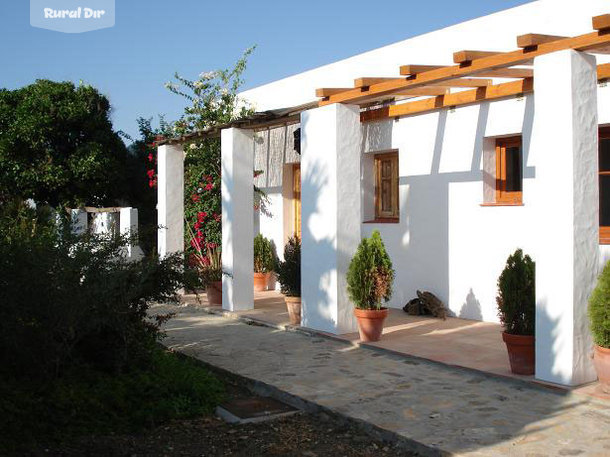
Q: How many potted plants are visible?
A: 6